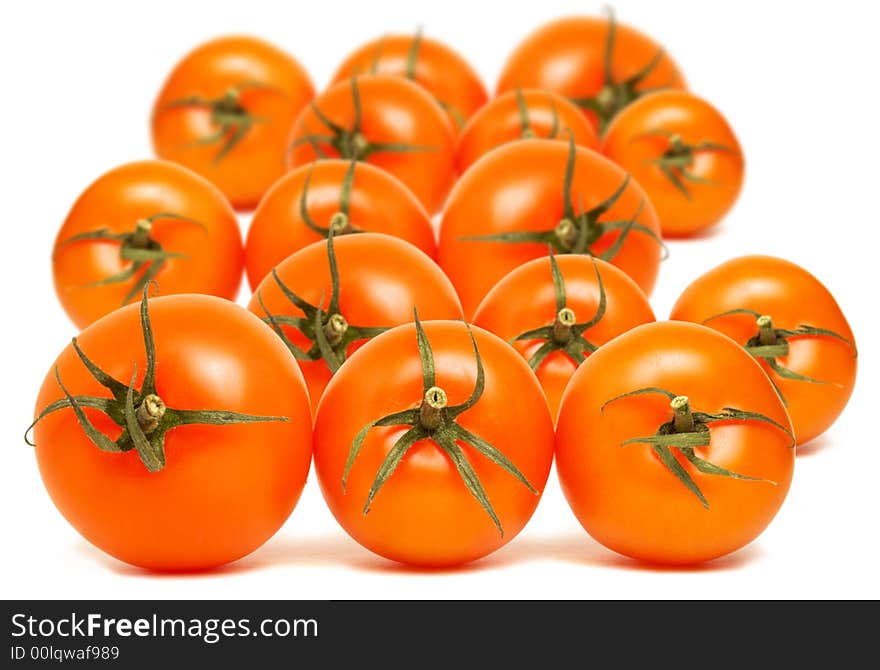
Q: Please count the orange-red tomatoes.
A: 15